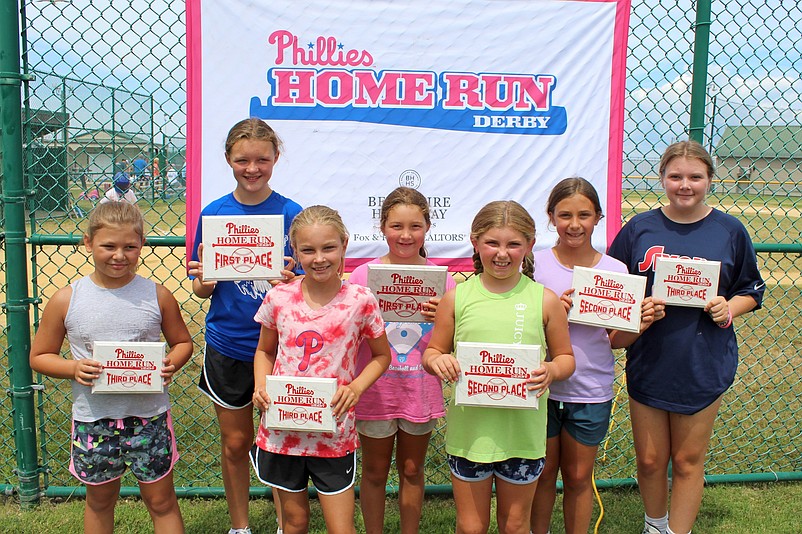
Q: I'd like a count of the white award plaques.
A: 7